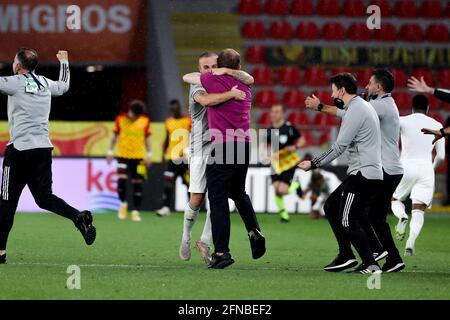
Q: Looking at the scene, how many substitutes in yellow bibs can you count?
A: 2